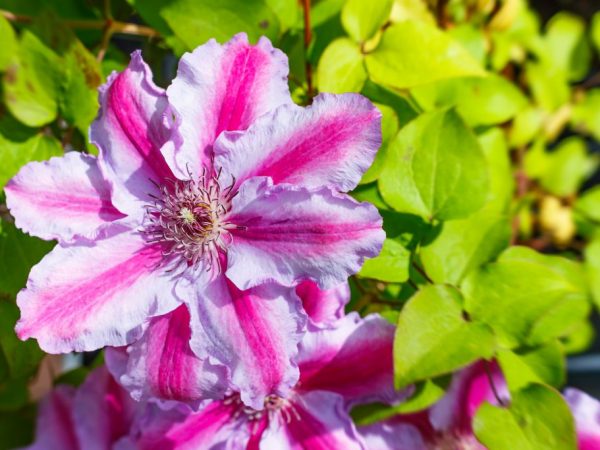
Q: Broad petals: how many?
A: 8